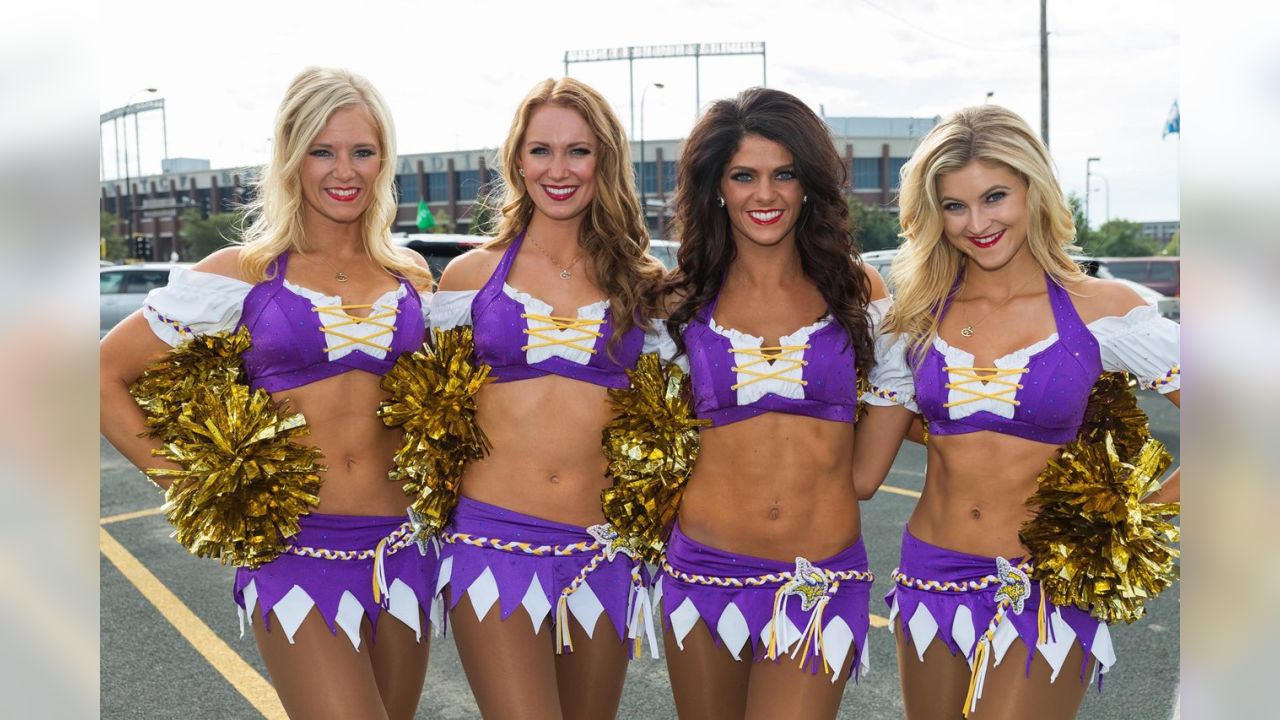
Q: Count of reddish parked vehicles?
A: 1